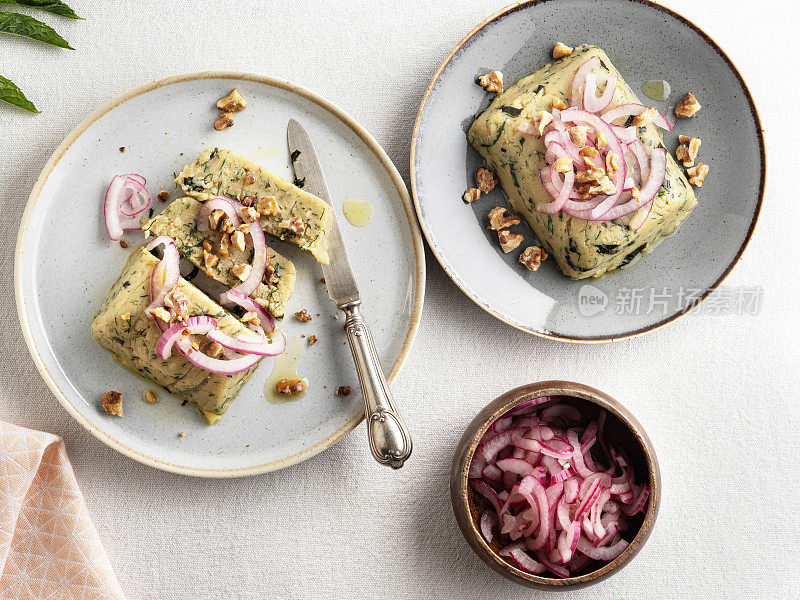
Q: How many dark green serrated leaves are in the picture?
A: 3